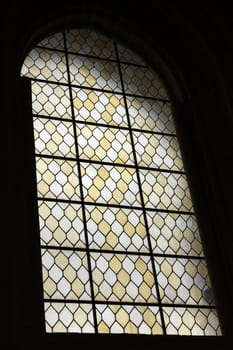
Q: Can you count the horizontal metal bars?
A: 7